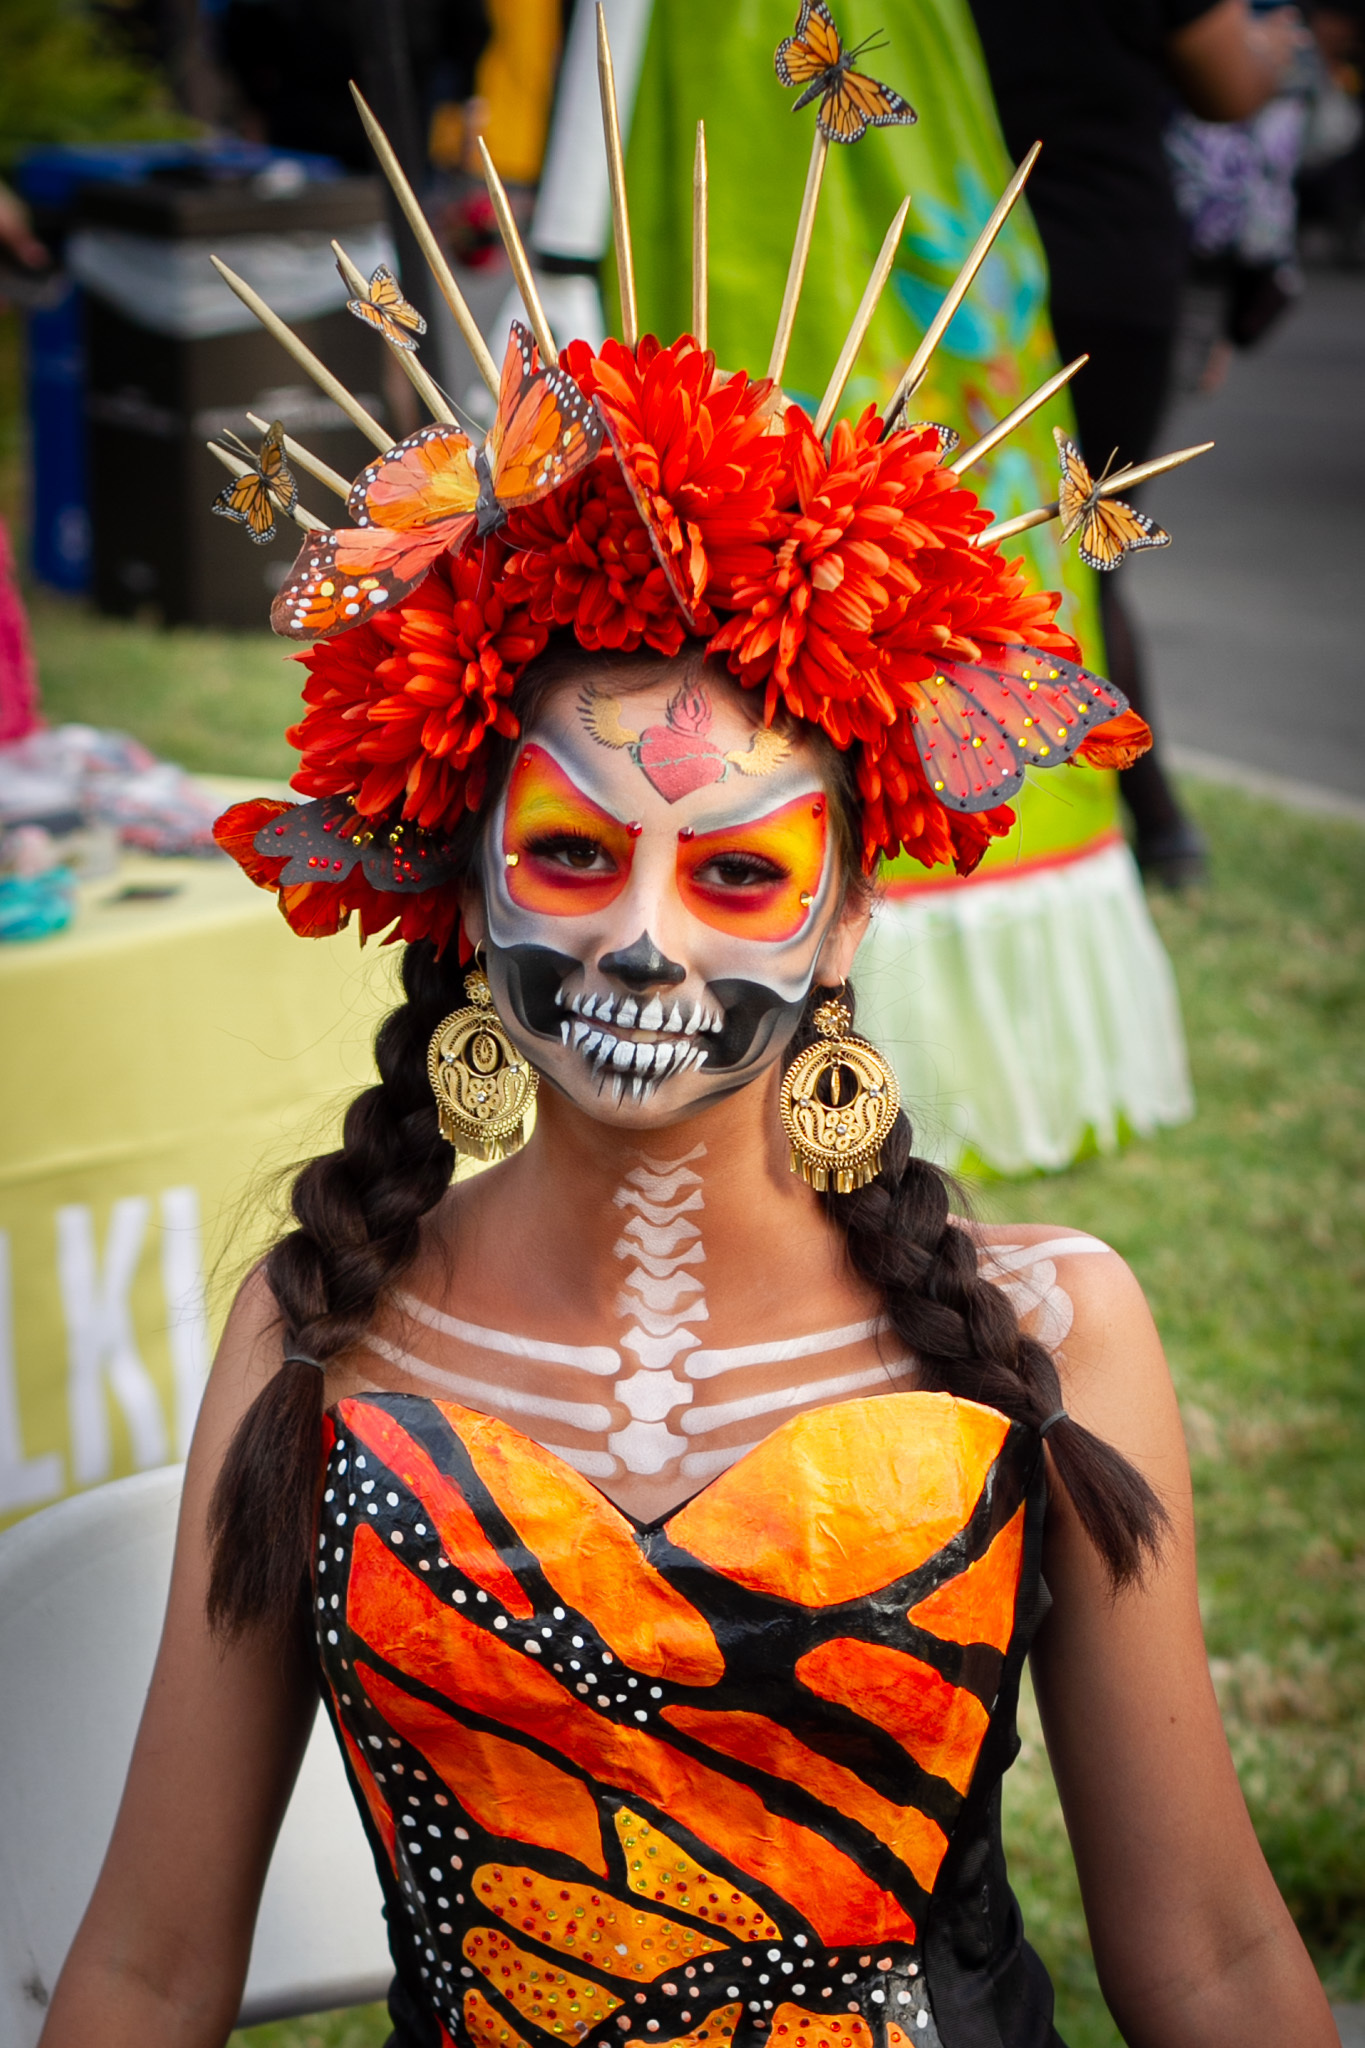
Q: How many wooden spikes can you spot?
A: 13